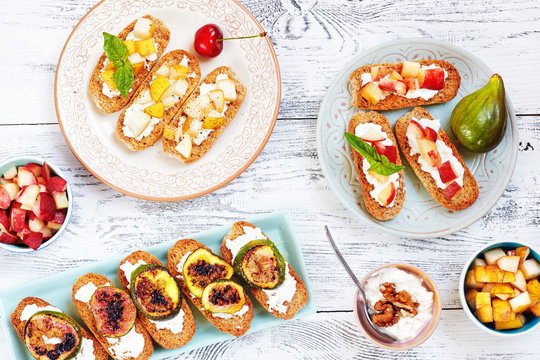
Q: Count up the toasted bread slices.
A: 11